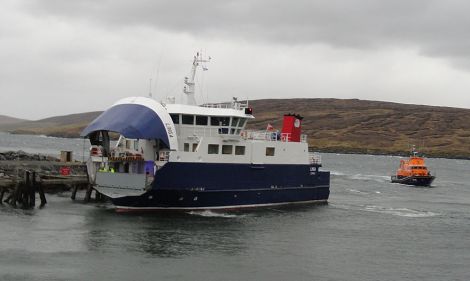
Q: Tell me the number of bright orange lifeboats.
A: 1